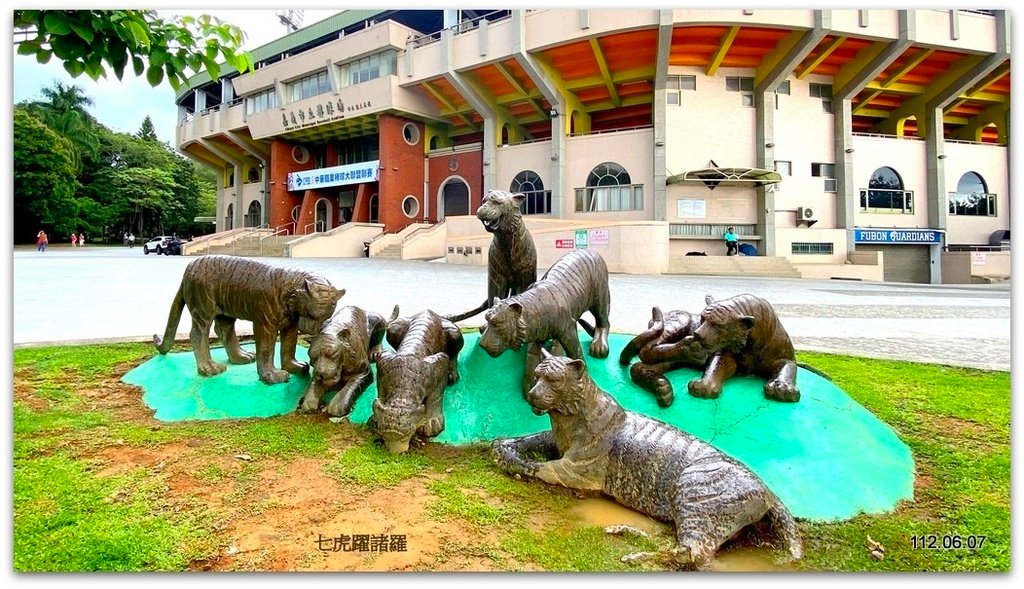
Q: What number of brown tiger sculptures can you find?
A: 7